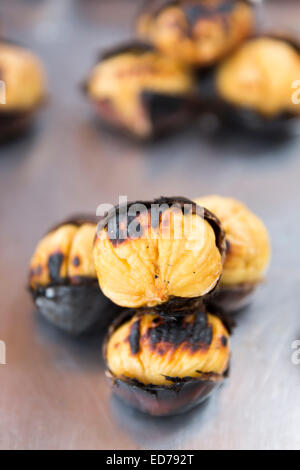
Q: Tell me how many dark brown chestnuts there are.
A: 8